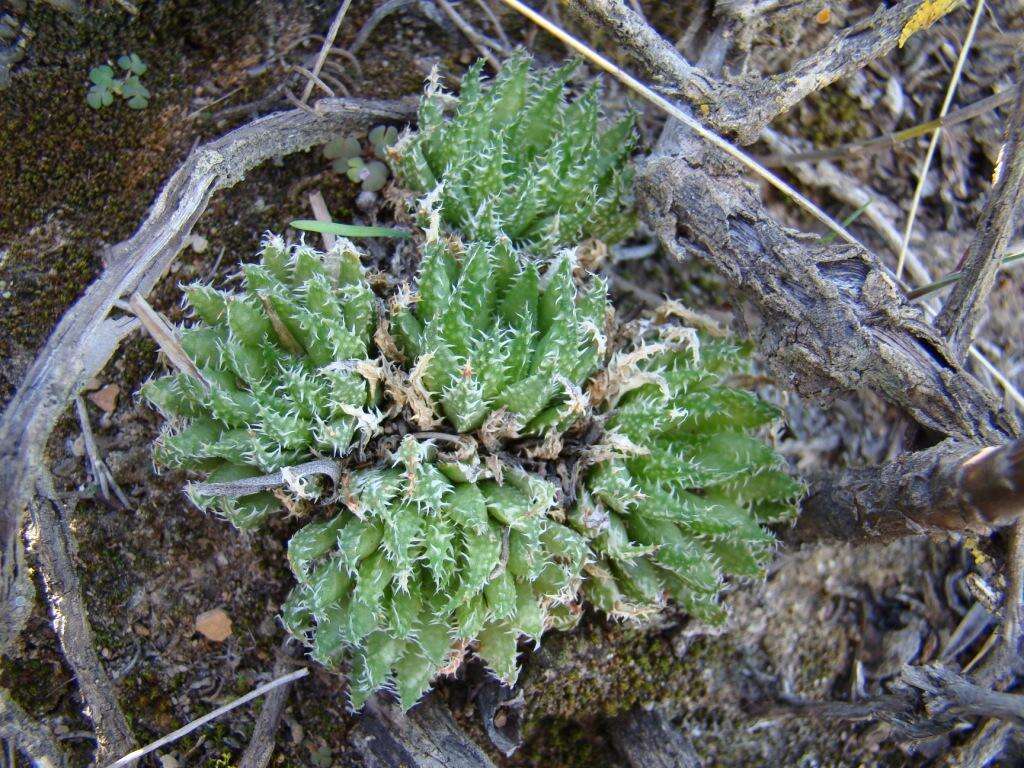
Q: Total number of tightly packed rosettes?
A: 5